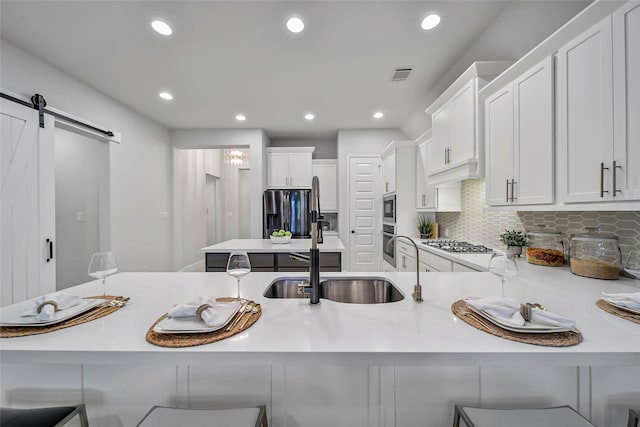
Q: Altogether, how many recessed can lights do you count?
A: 7